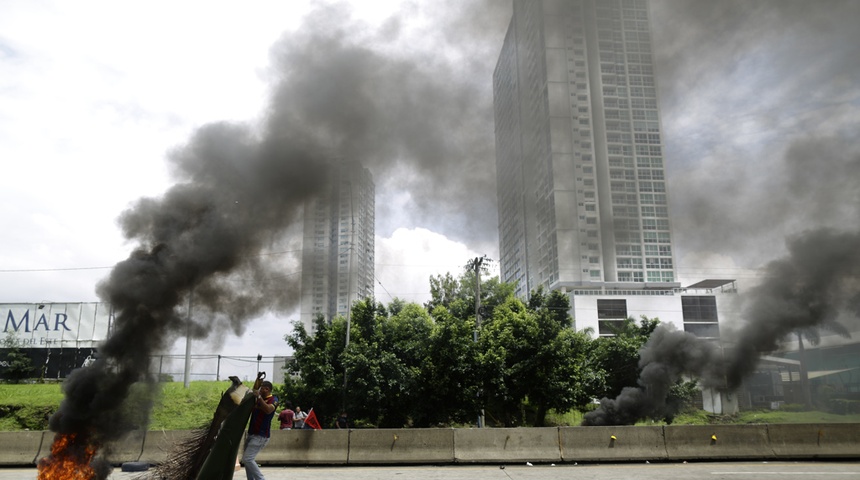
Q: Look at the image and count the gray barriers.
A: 9